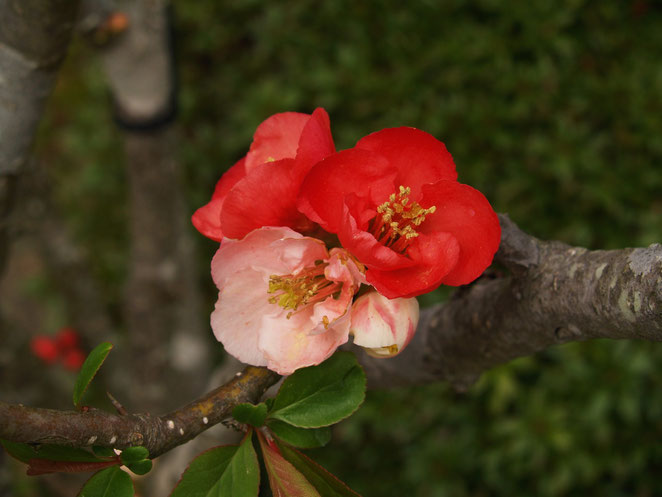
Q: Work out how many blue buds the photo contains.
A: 0